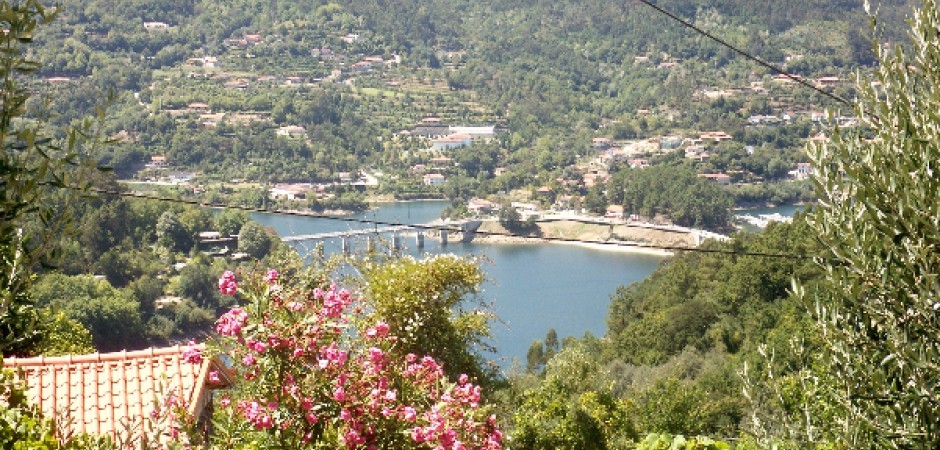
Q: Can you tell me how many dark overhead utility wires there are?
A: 2